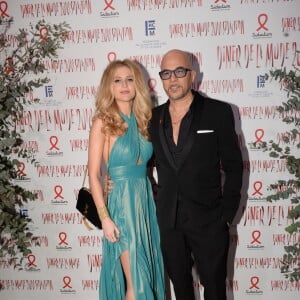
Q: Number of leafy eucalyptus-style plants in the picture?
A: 2